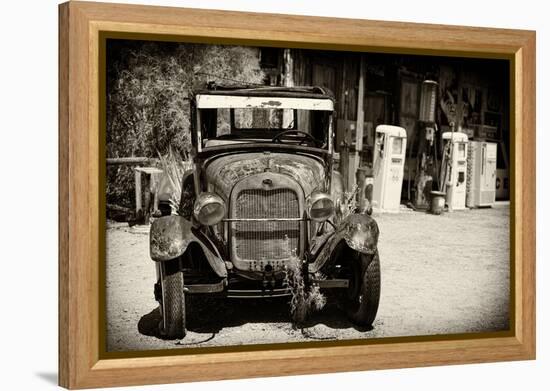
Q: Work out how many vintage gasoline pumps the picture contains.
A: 3